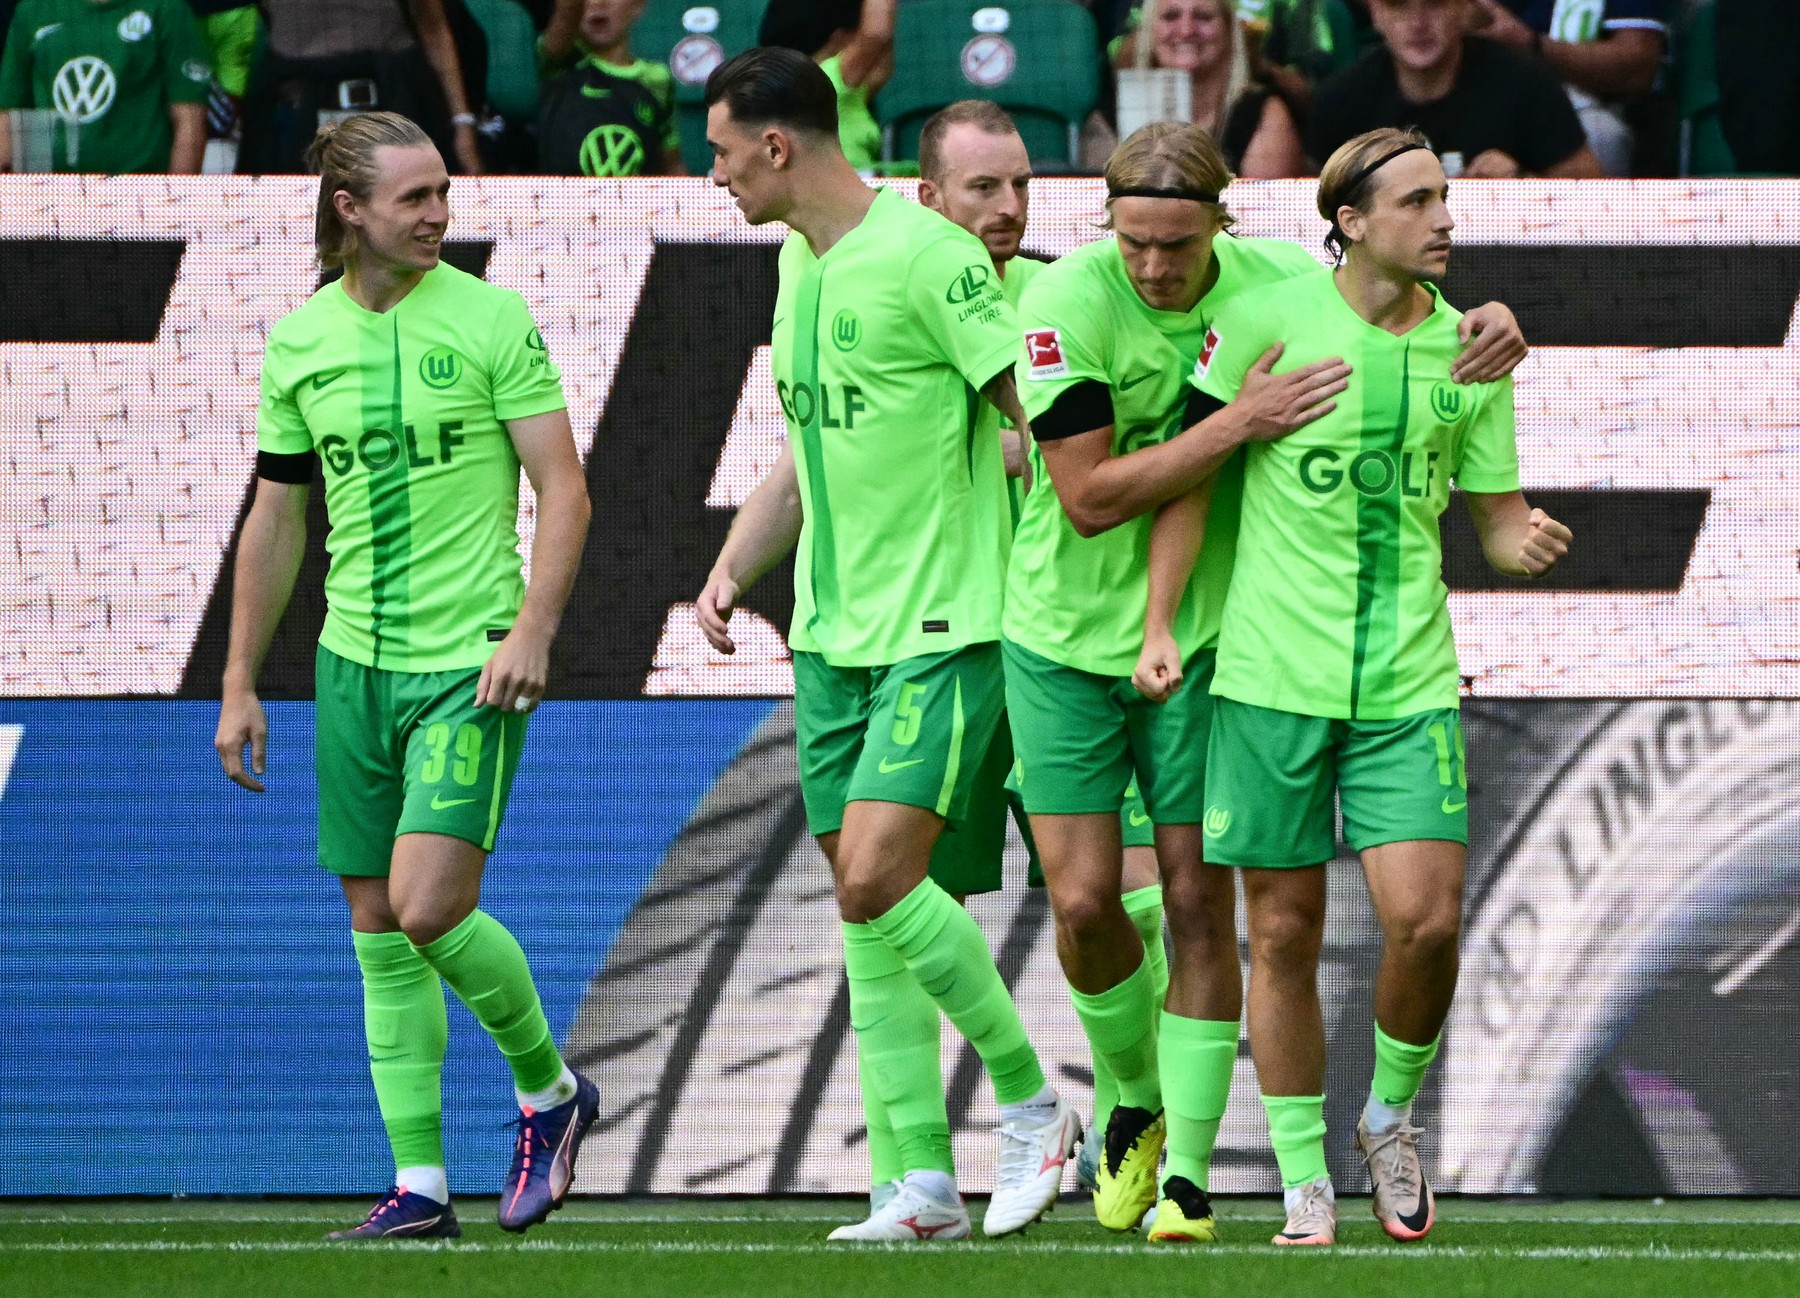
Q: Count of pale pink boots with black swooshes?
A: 2